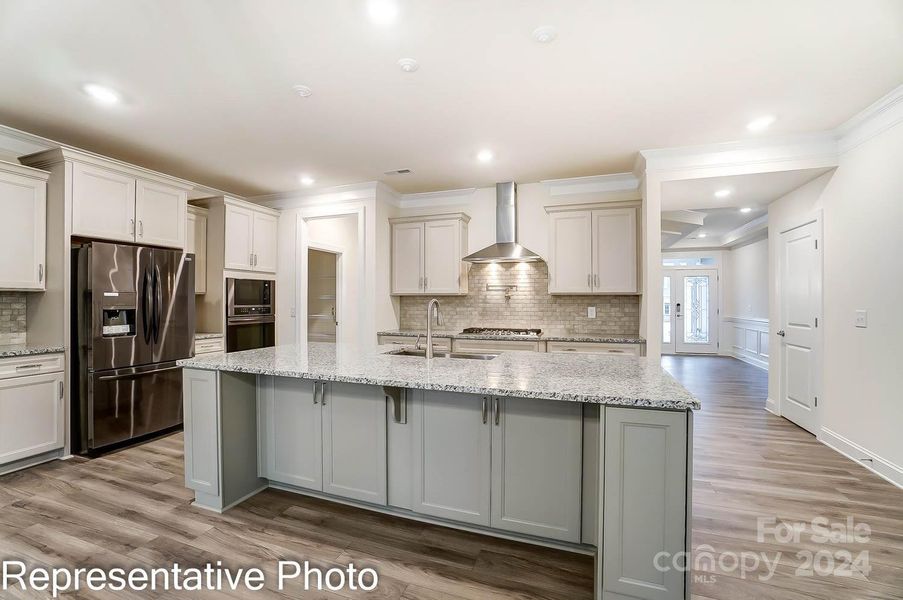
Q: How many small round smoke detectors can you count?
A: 3